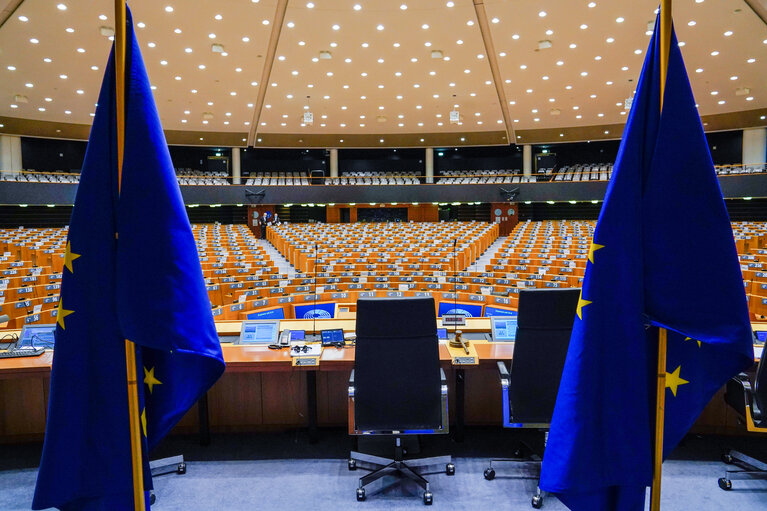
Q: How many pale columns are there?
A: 6